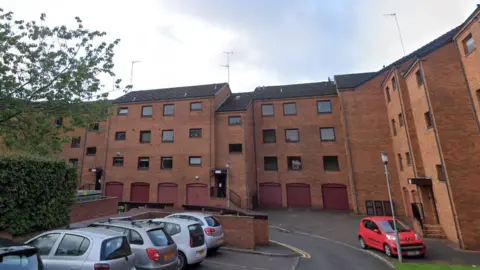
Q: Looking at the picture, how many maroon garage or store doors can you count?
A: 7